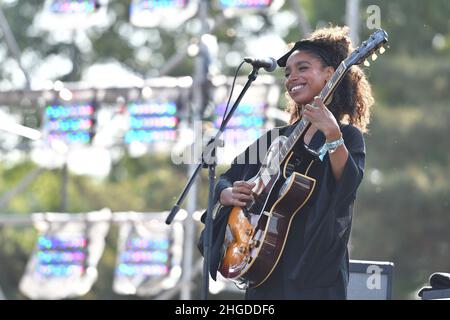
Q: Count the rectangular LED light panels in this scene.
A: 8